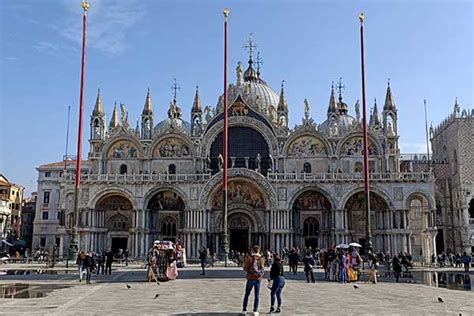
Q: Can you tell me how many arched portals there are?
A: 5